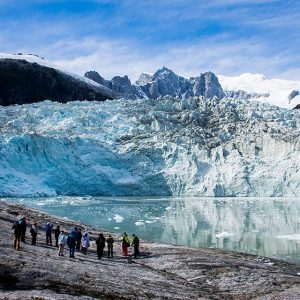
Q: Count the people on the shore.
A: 14